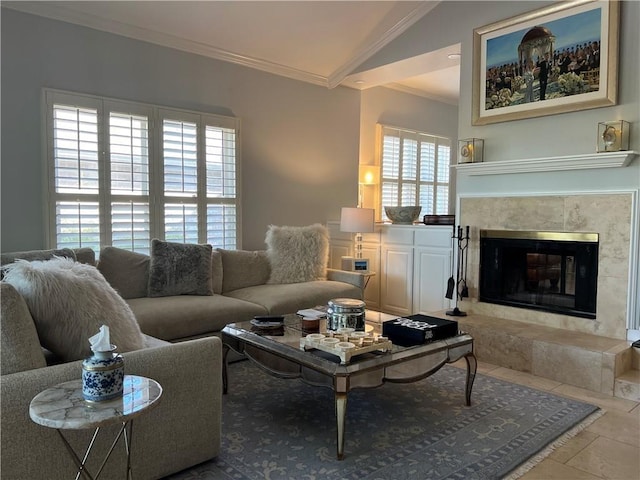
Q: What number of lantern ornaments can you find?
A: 2